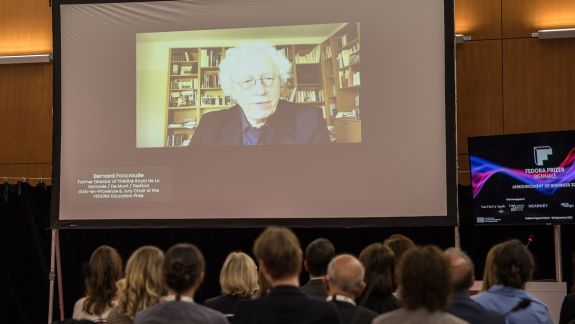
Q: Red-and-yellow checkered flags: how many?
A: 0